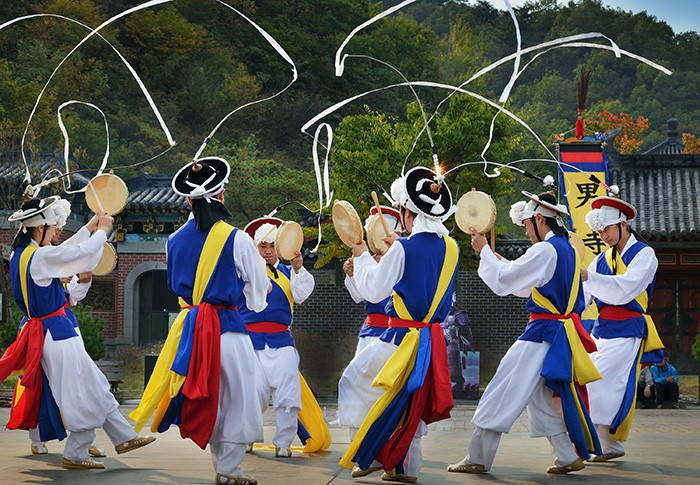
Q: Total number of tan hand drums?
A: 7